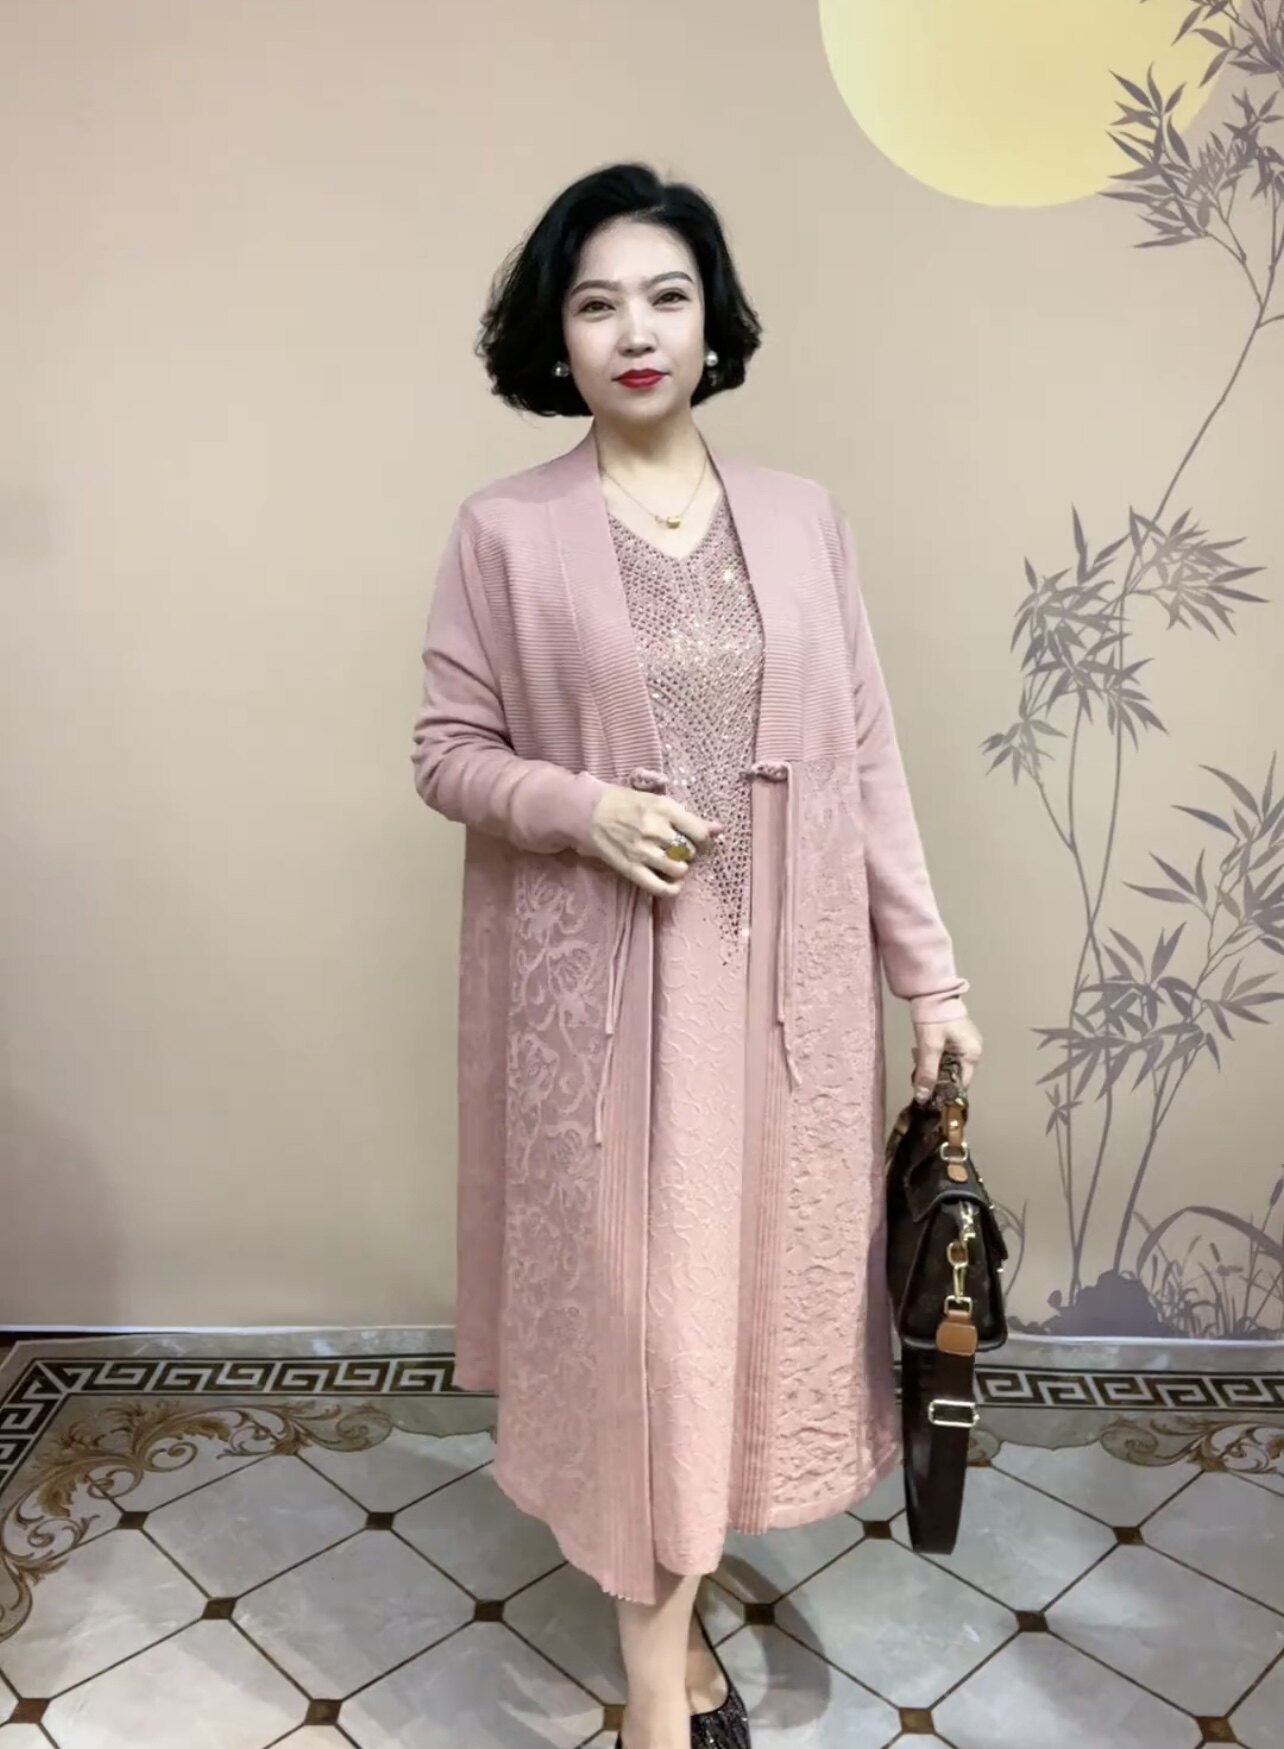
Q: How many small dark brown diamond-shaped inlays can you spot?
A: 13